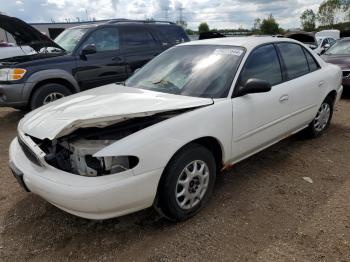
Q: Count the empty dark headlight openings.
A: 1